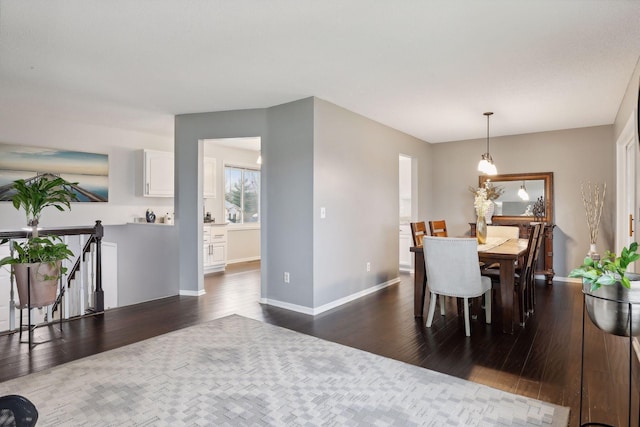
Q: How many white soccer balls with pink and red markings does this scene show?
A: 0